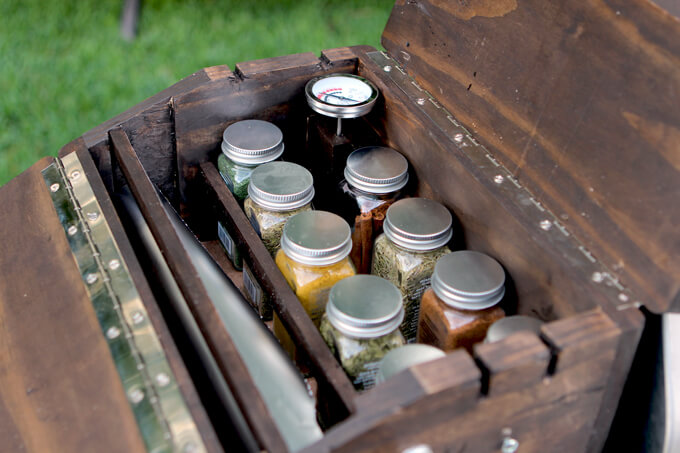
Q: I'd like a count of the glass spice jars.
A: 9